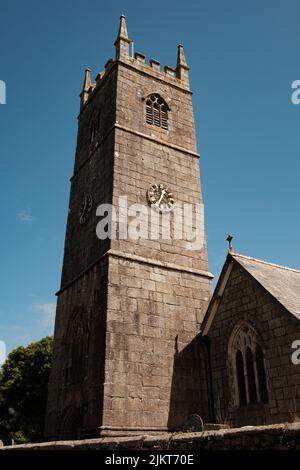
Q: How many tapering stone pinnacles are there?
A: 3